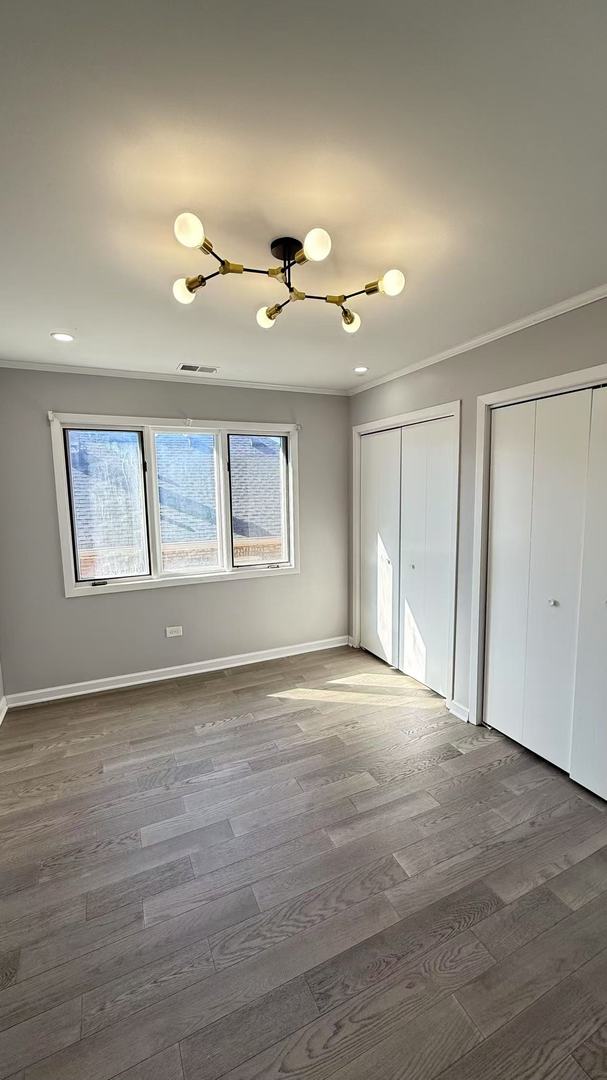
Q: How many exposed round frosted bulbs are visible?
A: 6